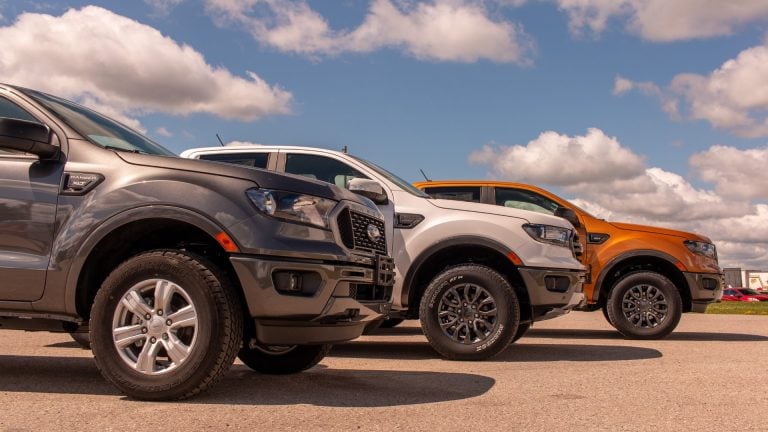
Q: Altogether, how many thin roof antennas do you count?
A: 2